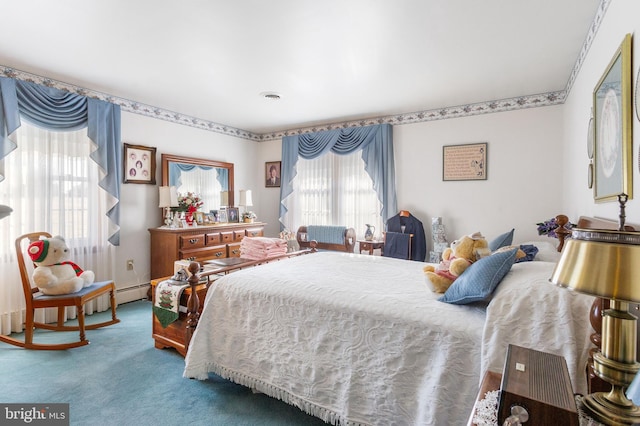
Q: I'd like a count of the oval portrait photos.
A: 5